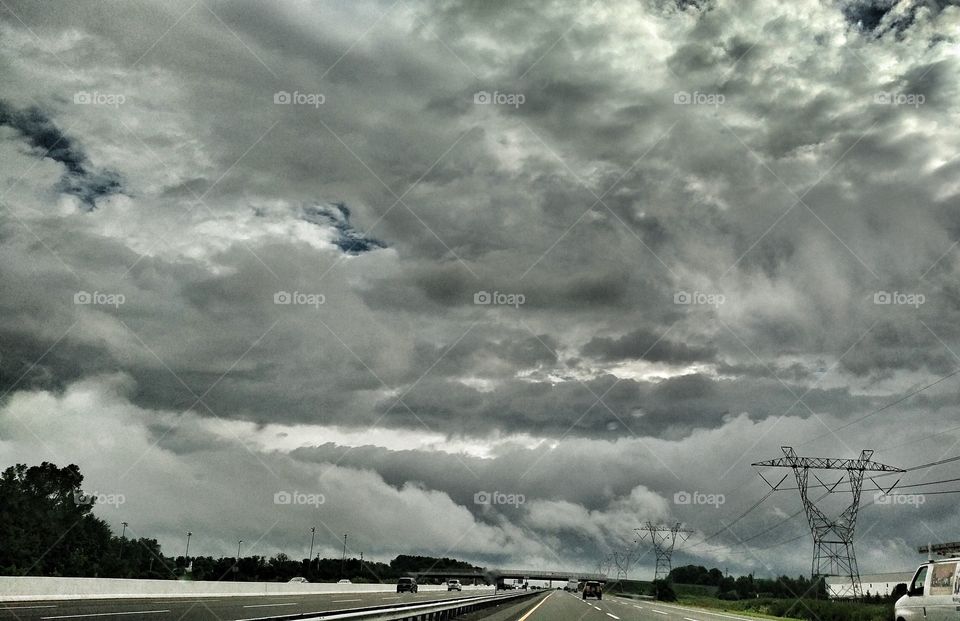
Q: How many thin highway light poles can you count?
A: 5